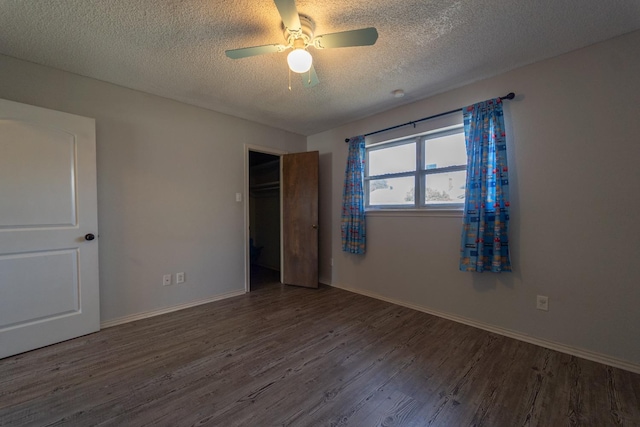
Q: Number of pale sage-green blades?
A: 4